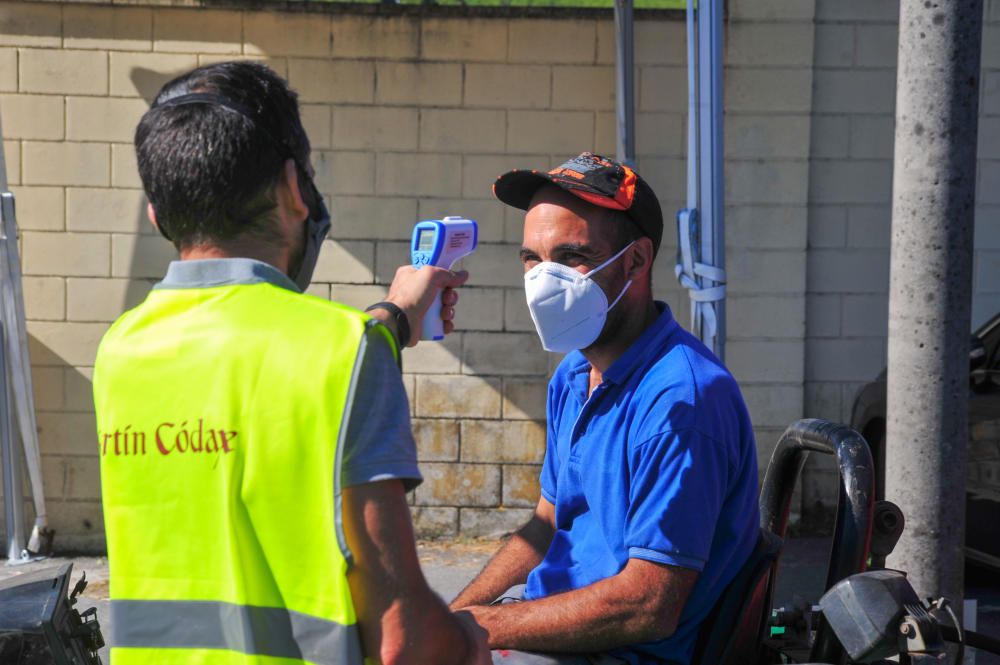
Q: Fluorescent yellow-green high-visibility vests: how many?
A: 1